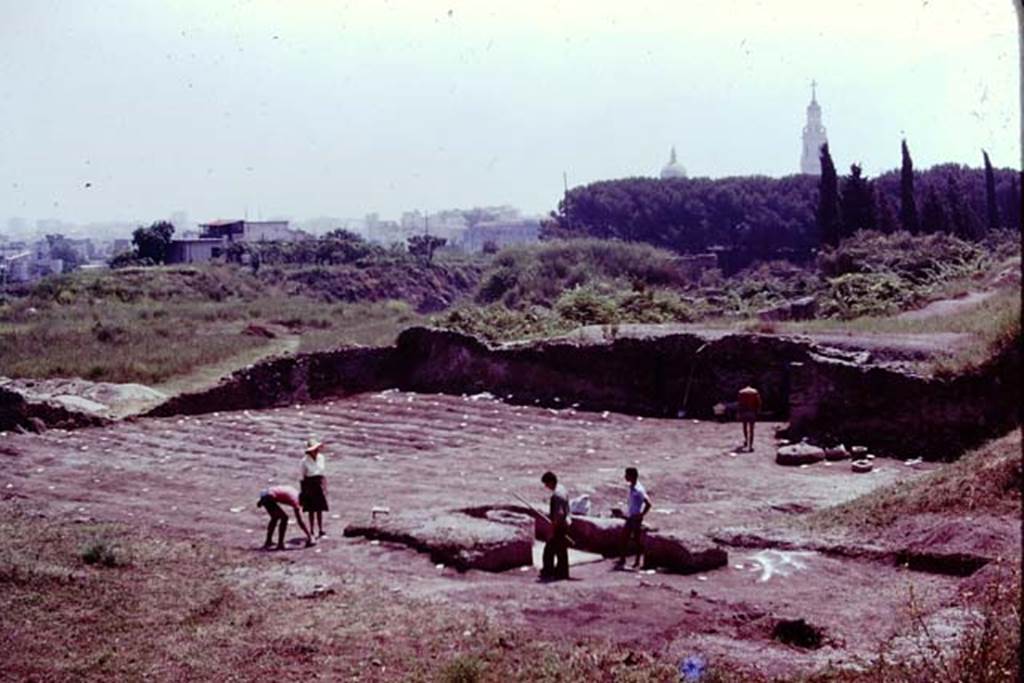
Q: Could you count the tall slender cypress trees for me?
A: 3